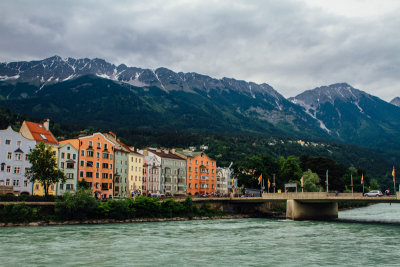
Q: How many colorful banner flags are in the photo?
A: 6